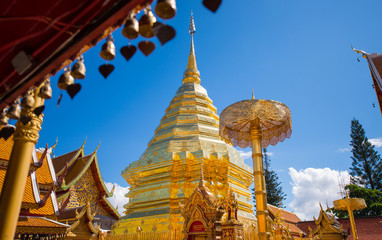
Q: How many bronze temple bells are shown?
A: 10